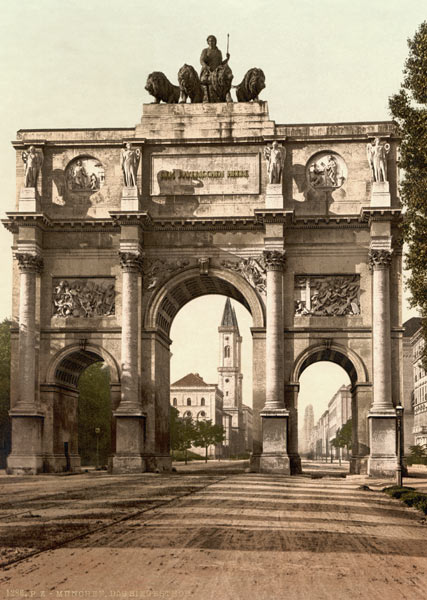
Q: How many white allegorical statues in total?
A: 4